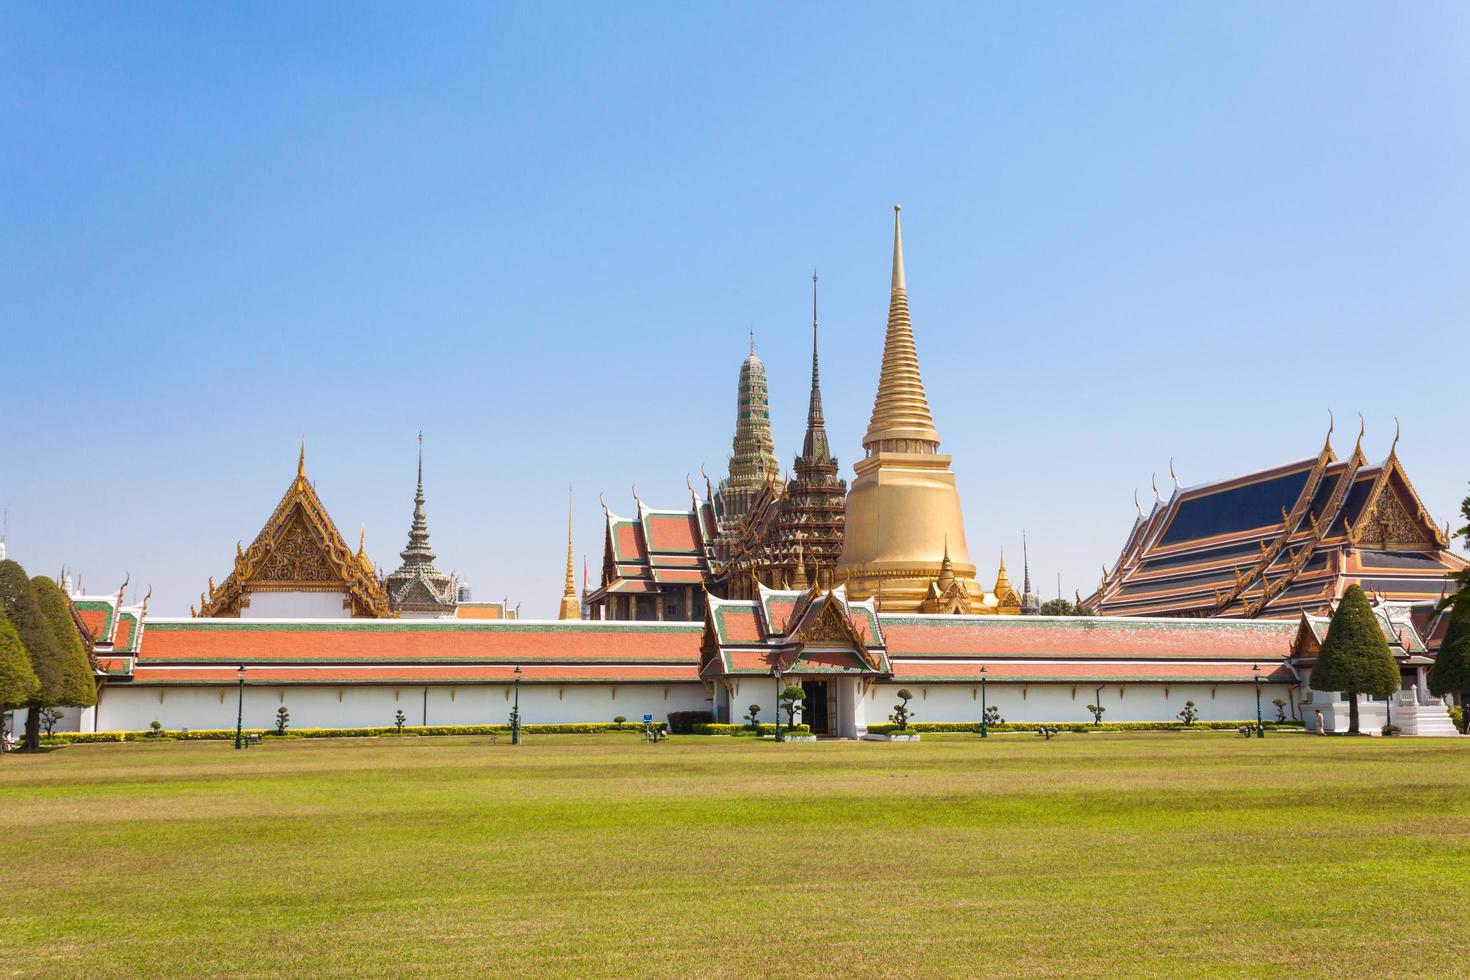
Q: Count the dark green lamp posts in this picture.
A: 5